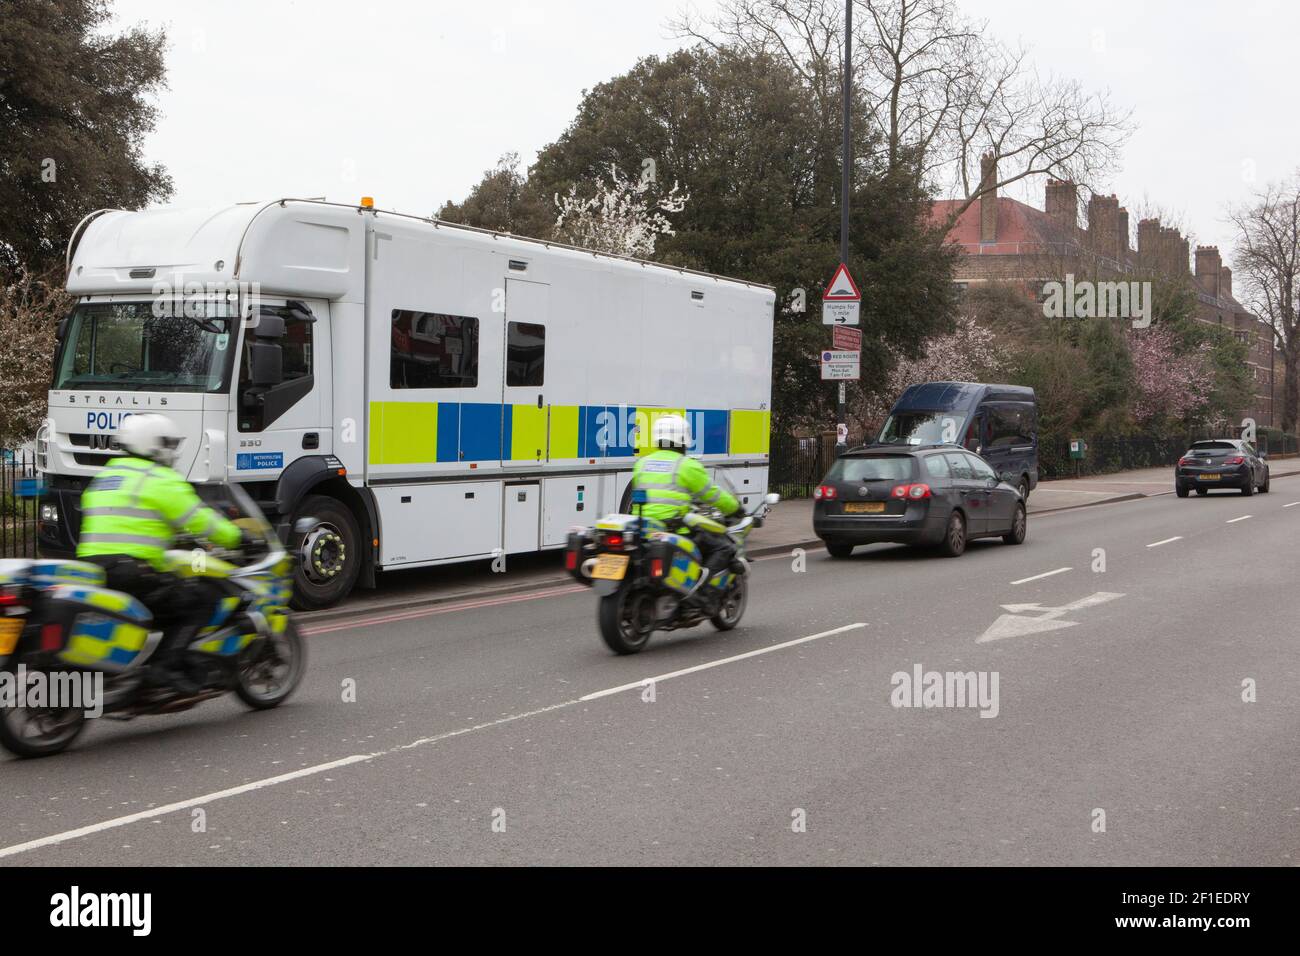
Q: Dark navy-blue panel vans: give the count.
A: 1